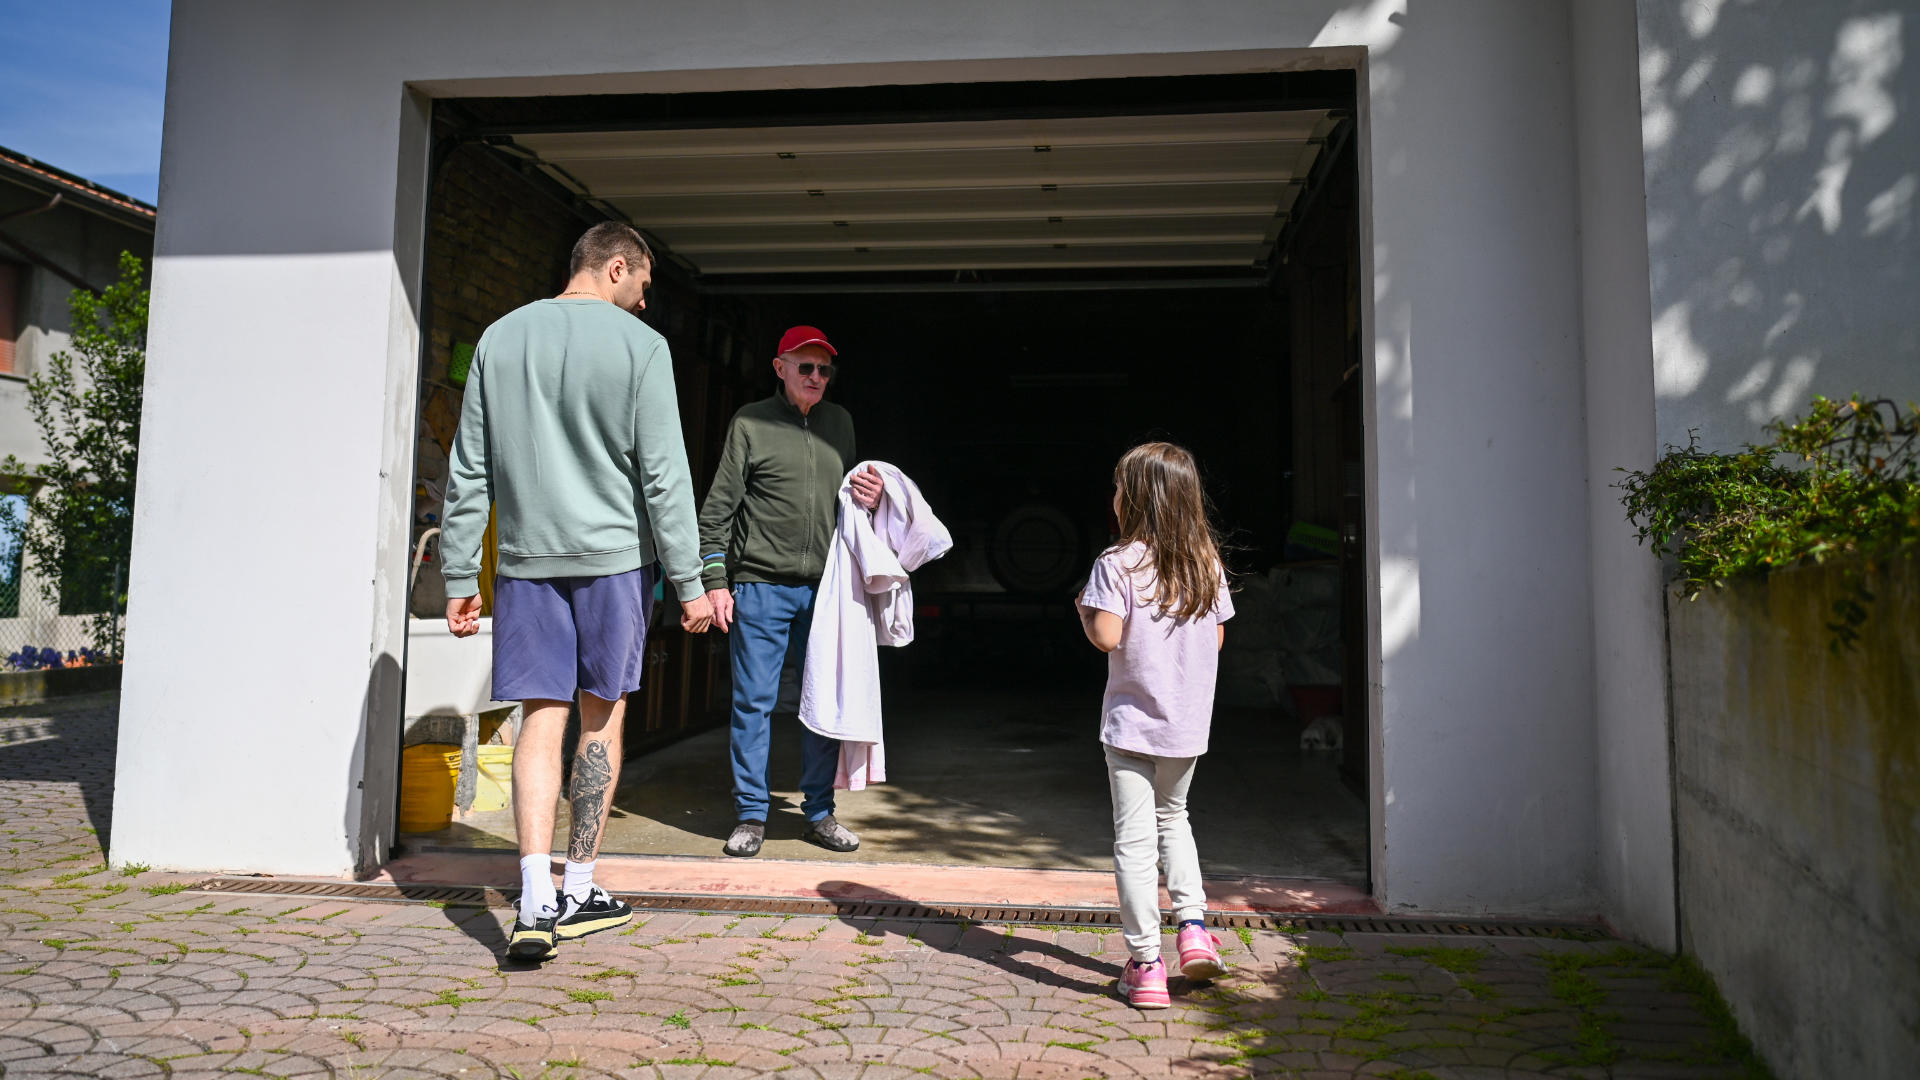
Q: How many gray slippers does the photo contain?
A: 2